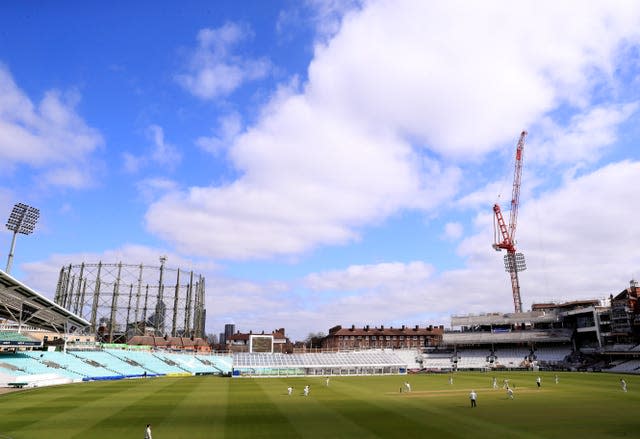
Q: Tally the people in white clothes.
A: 13